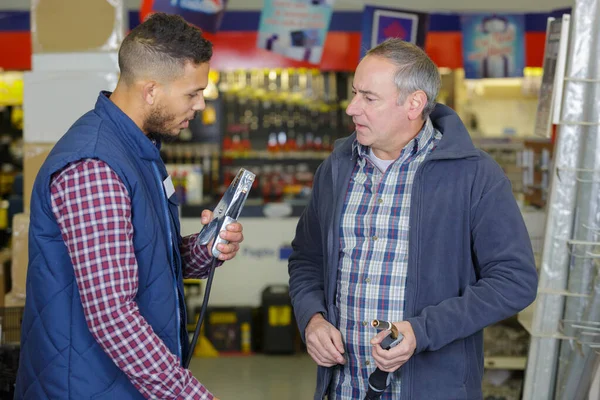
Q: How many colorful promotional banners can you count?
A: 4